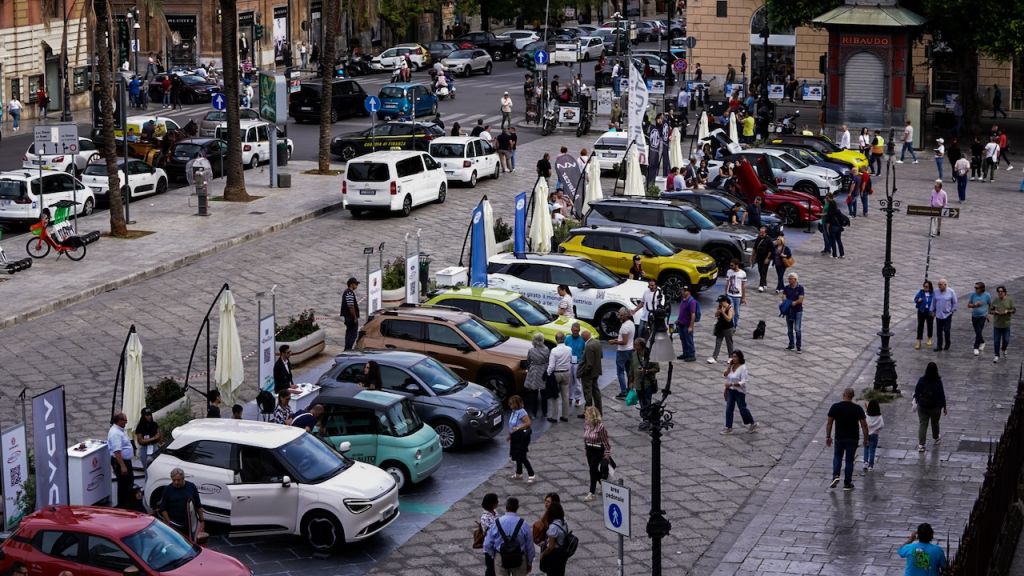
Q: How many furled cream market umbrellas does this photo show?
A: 9